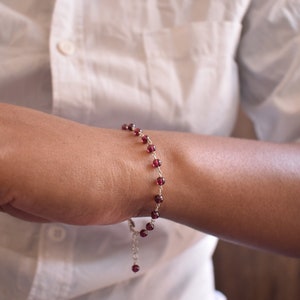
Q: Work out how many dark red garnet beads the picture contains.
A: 12